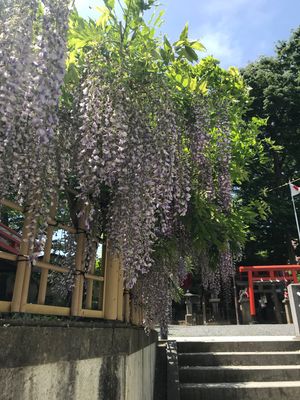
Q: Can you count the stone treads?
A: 4